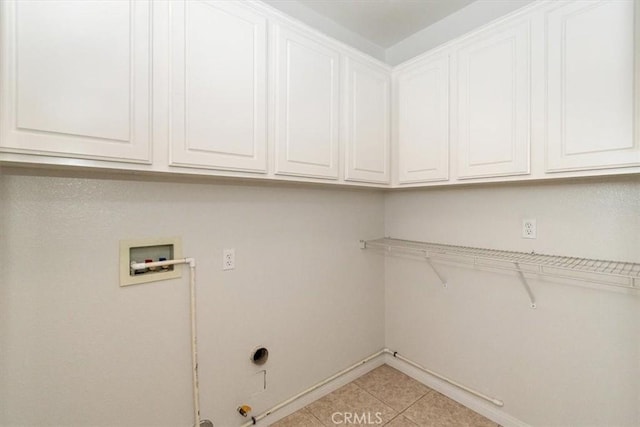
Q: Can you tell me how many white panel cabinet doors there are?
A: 7